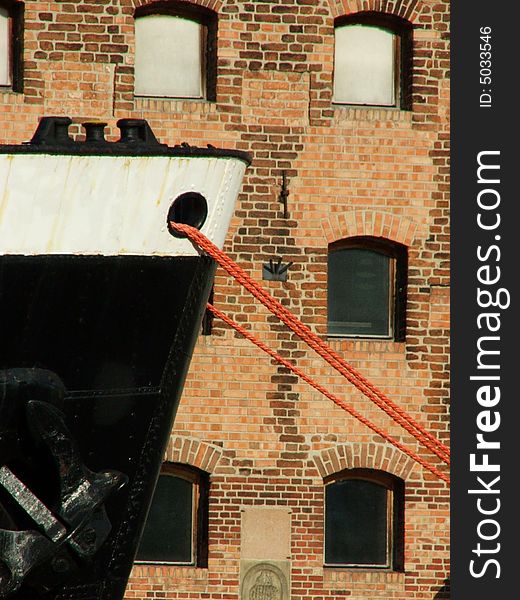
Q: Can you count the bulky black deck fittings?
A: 3